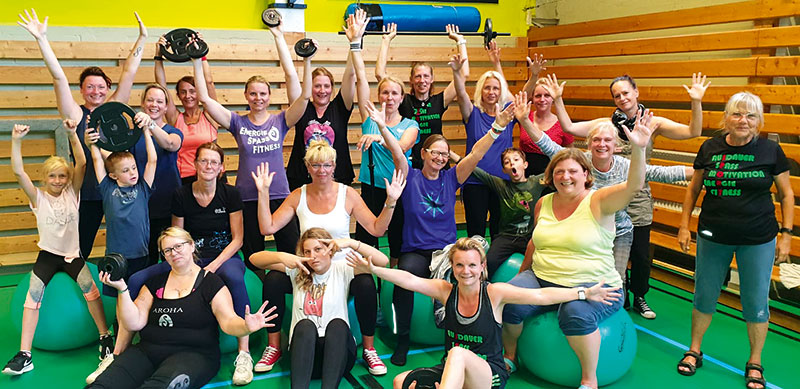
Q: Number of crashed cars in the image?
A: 0